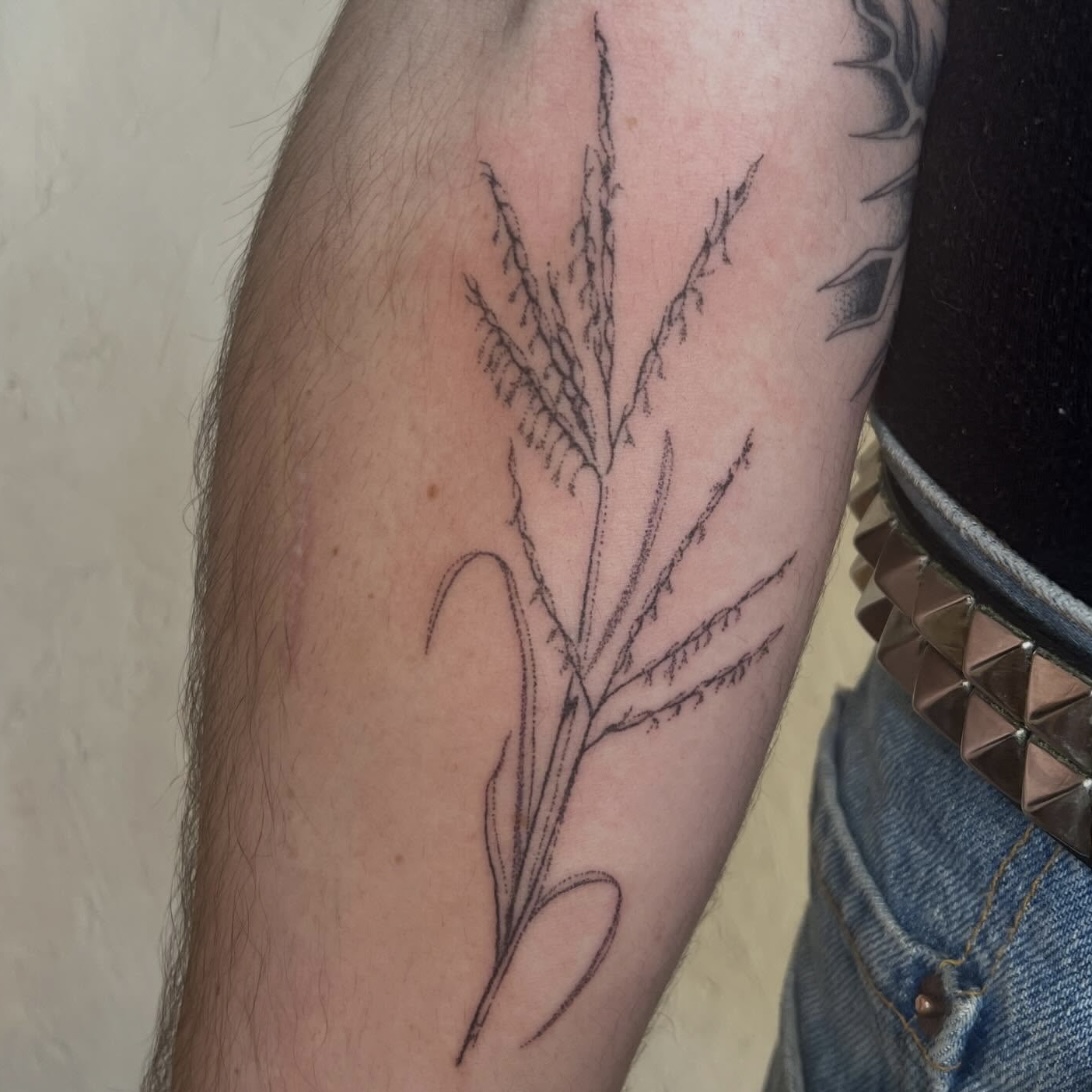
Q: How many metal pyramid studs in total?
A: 13